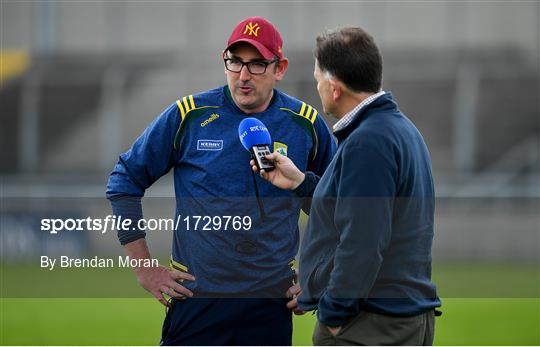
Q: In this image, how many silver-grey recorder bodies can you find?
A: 1